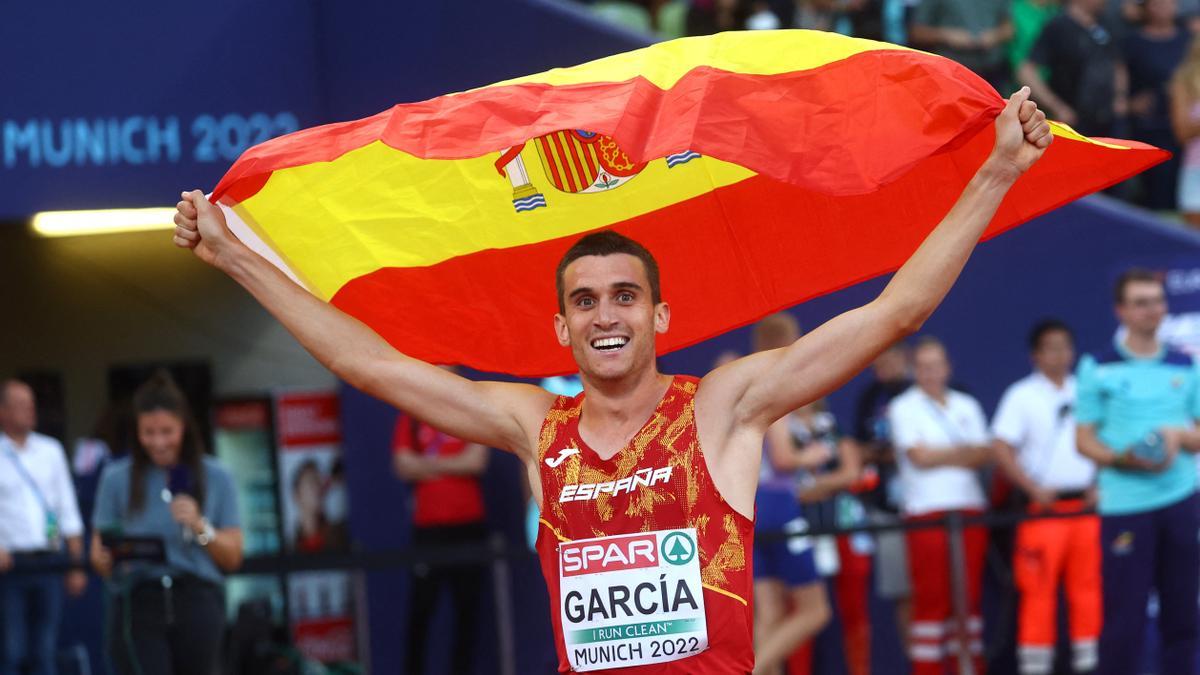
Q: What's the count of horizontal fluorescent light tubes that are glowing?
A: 1